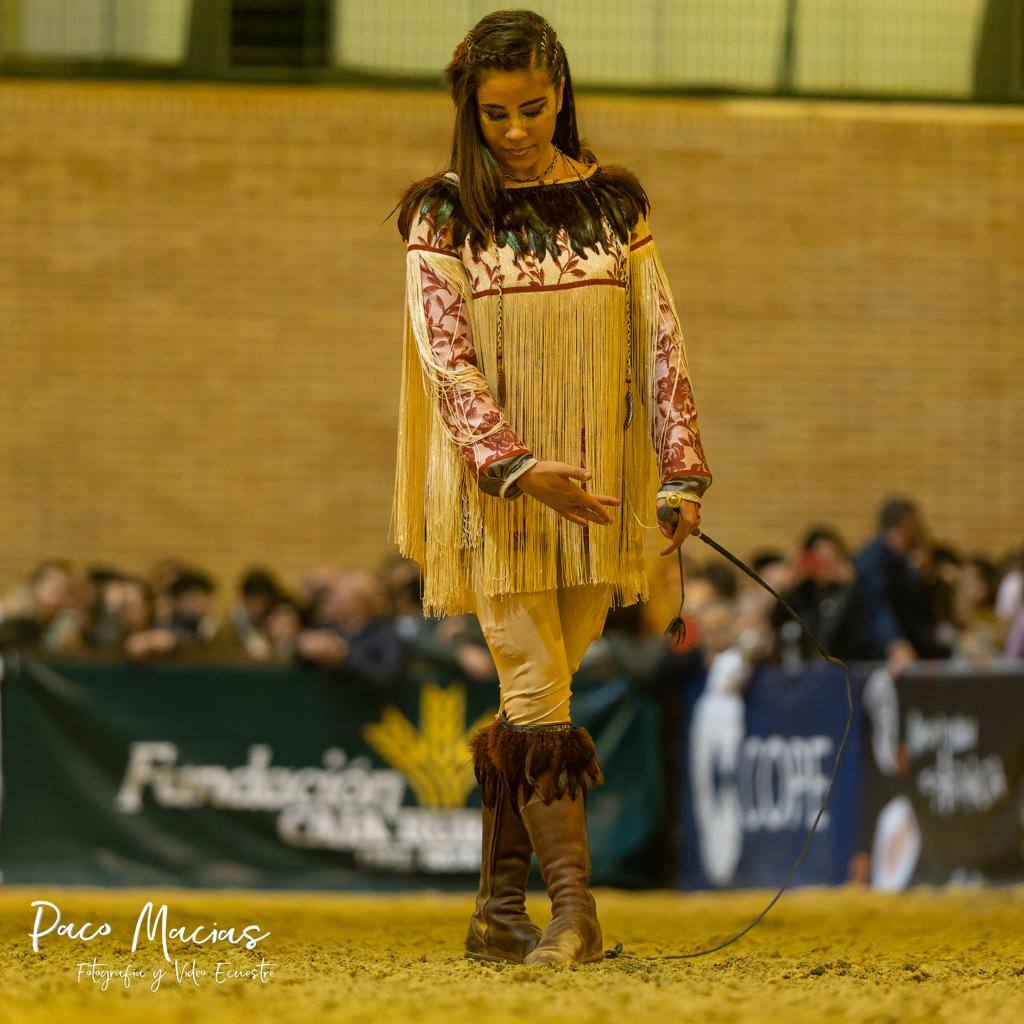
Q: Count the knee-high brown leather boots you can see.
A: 2